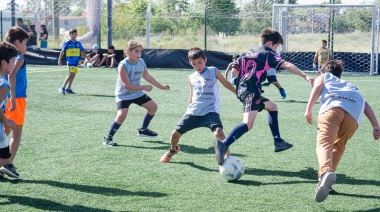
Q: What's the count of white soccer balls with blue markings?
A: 1